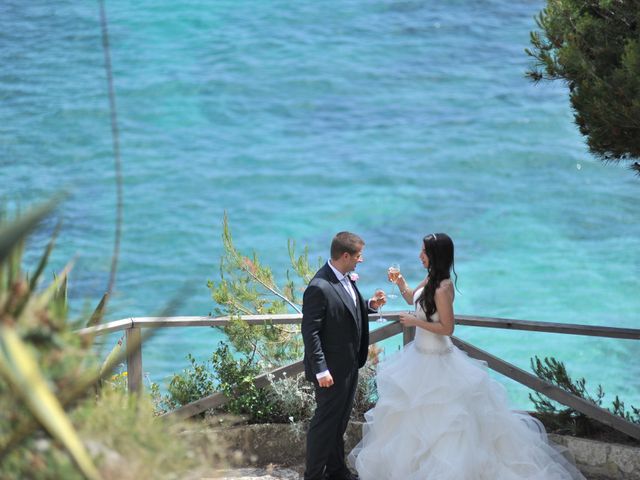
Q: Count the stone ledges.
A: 1